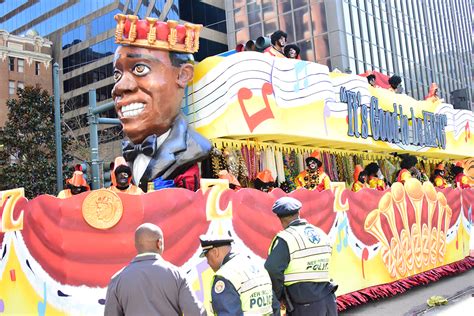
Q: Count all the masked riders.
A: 15